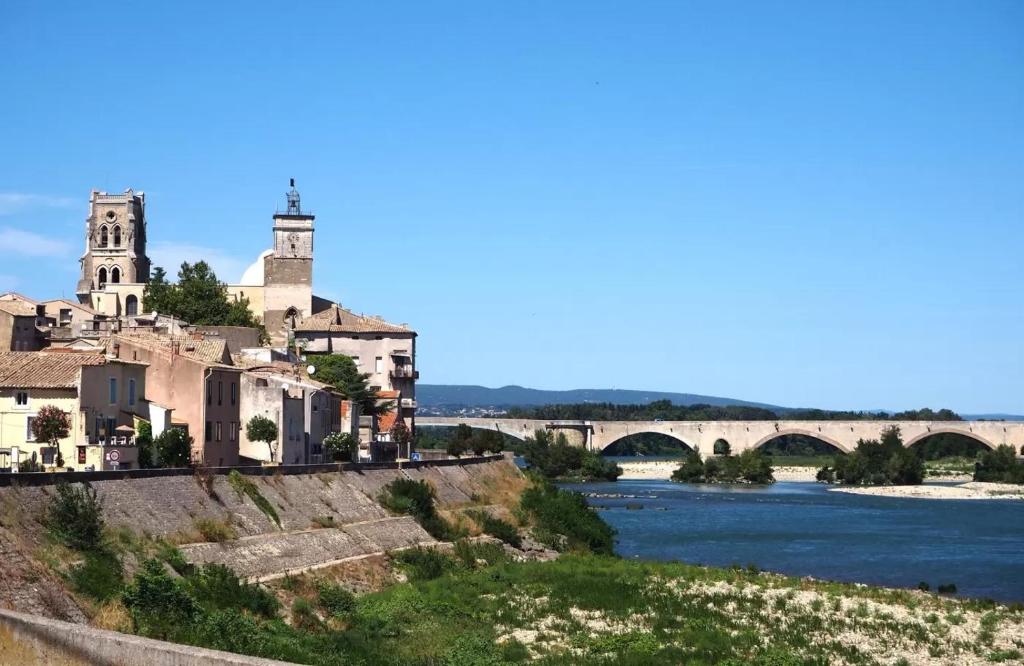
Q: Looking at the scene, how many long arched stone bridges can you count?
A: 1